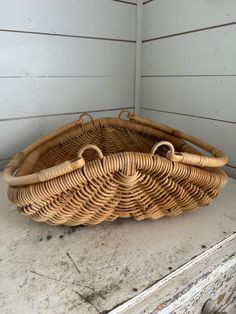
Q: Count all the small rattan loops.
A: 4